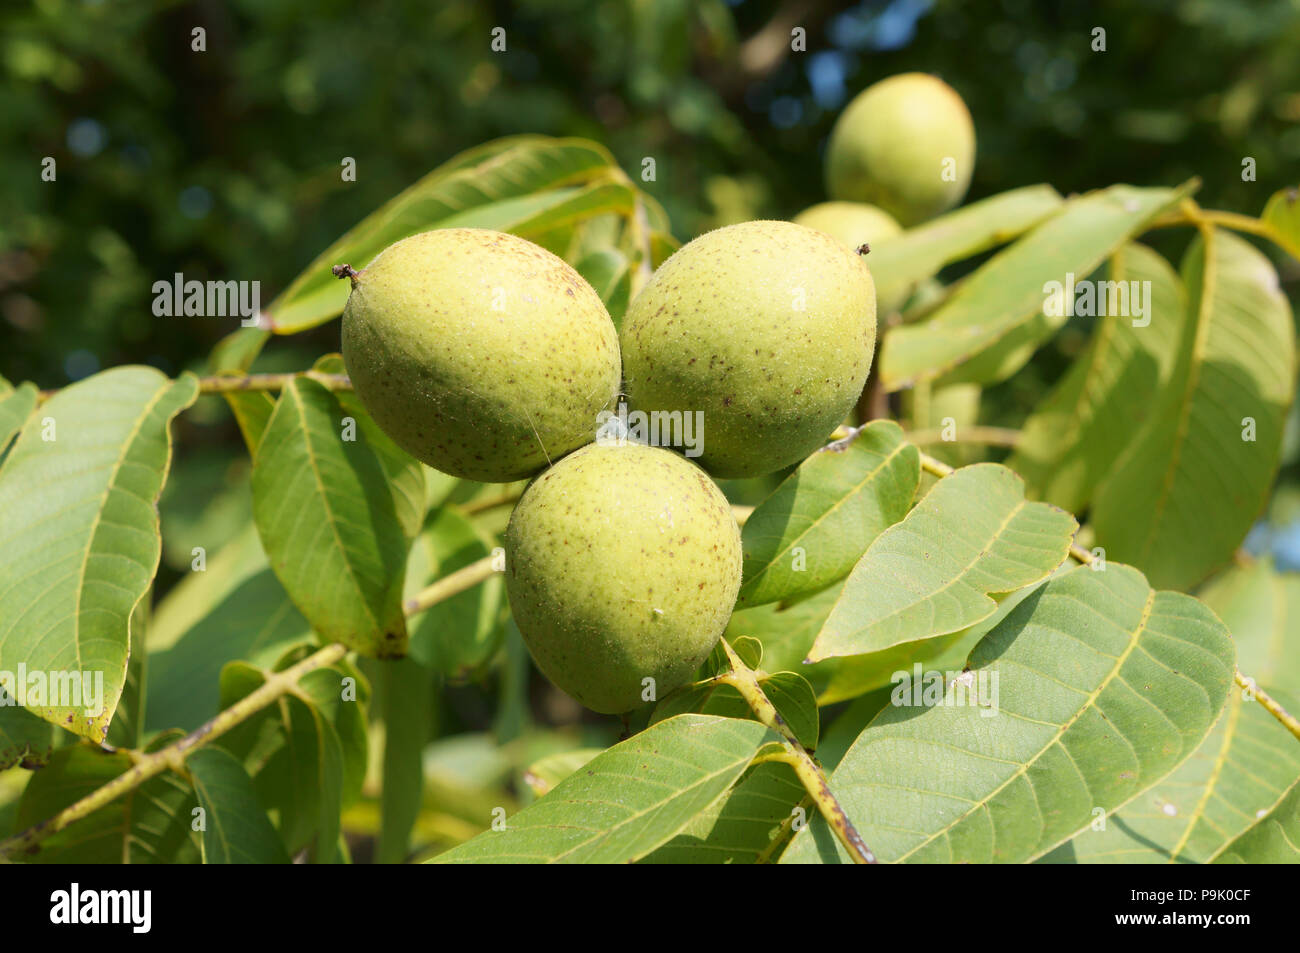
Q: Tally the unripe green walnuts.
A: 5